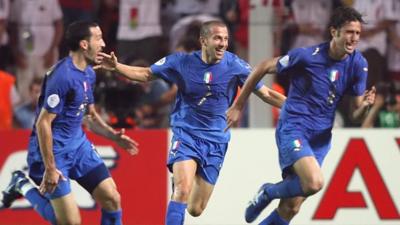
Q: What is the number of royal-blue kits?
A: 3